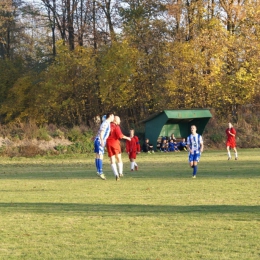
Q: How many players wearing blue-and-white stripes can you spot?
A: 2